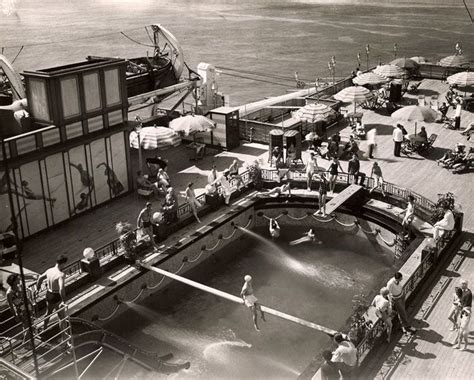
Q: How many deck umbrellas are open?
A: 11